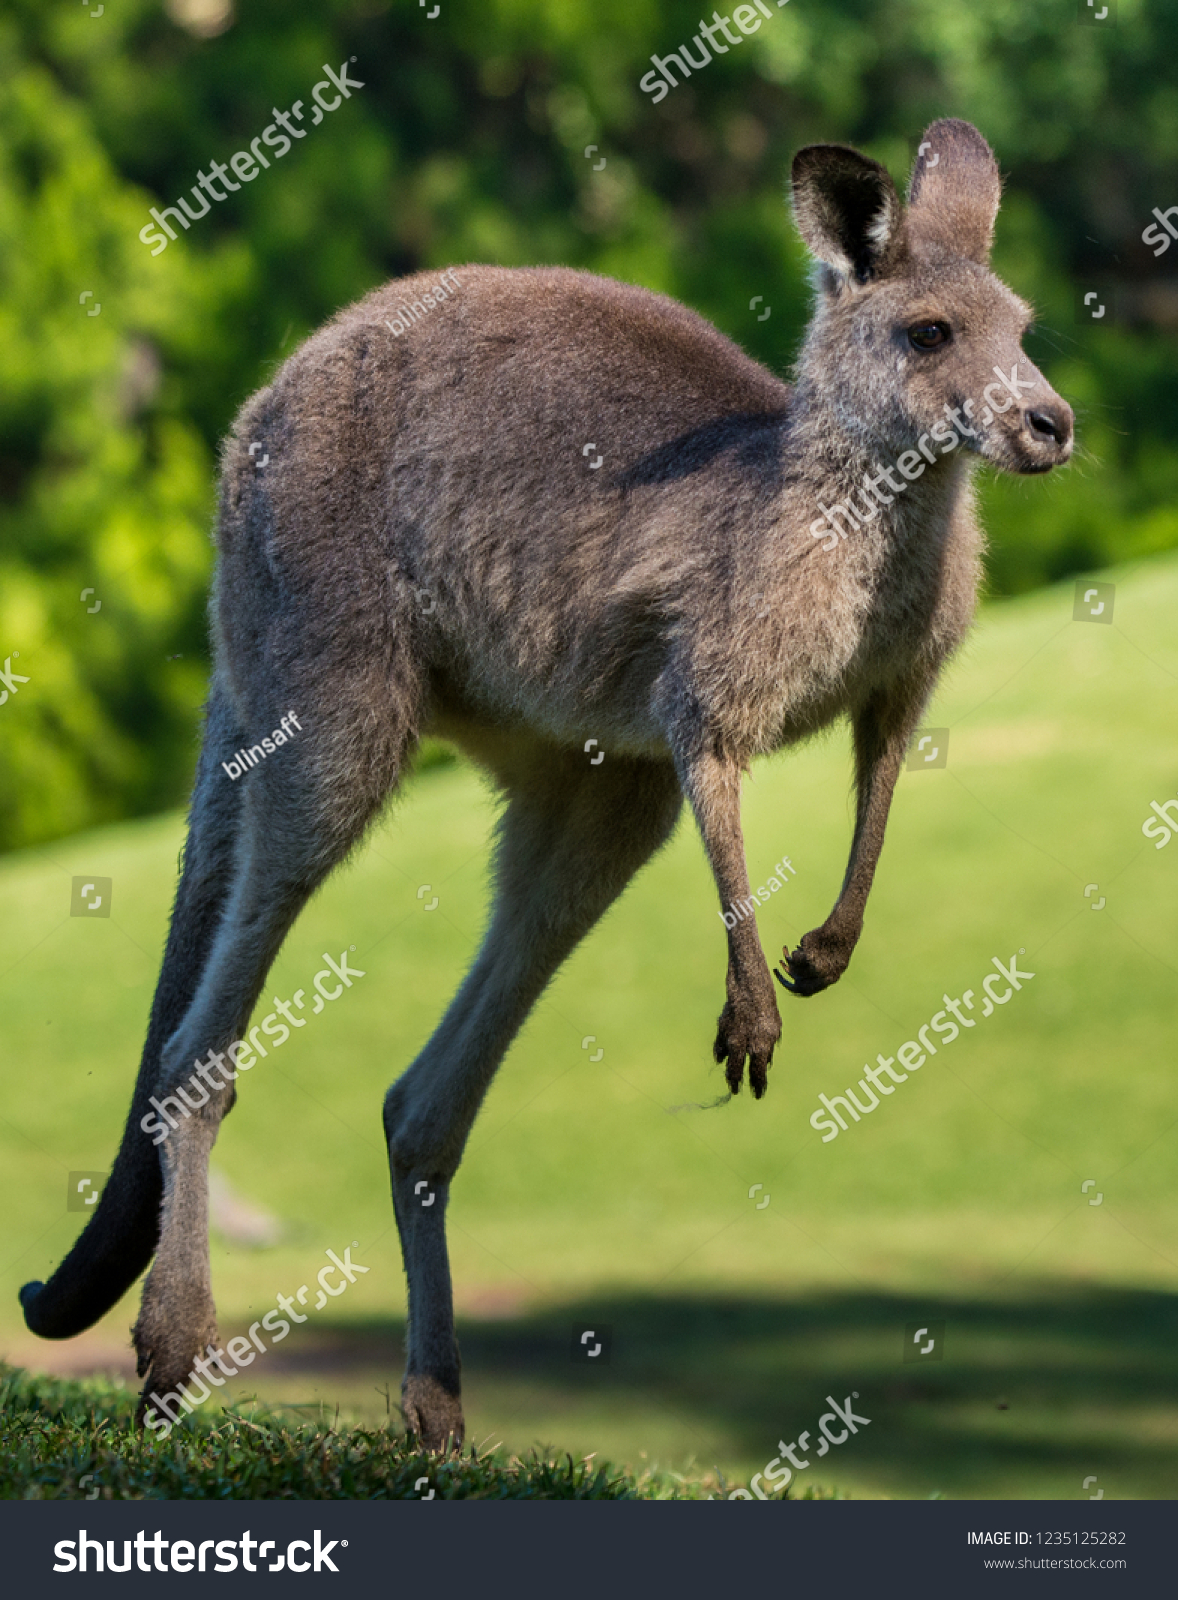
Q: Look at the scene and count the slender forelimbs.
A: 2